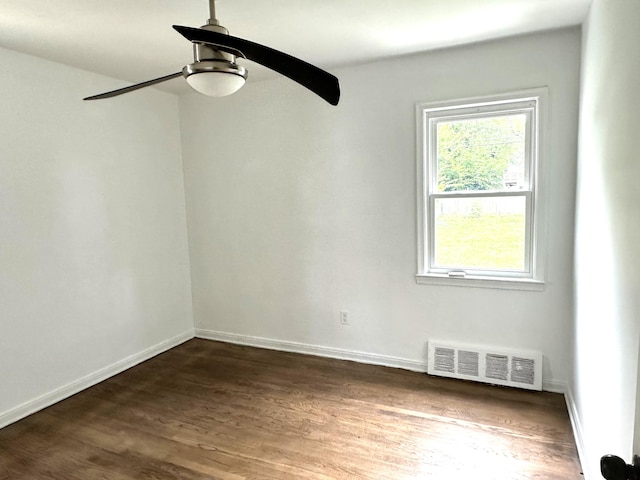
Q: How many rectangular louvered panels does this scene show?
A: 4